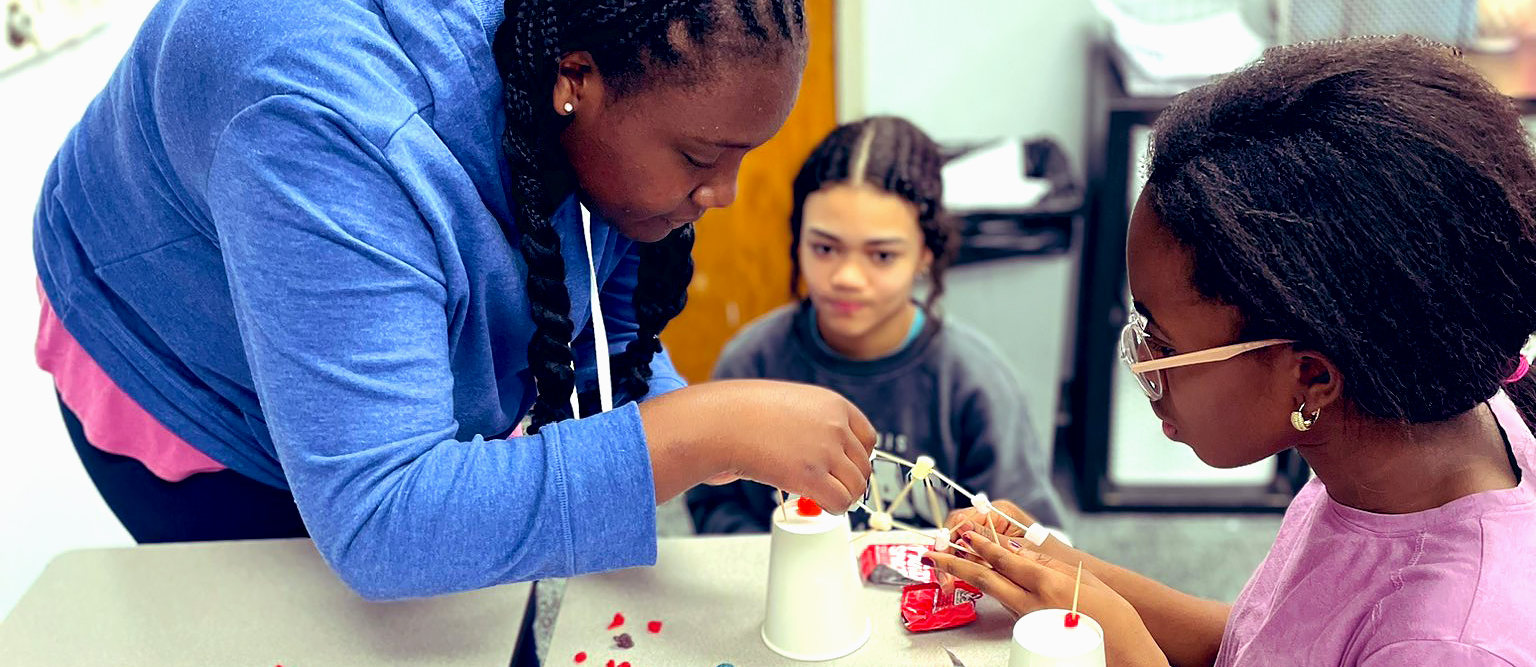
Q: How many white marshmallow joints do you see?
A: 5